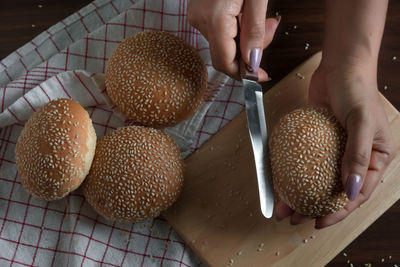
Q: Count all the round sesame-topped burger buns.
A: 4